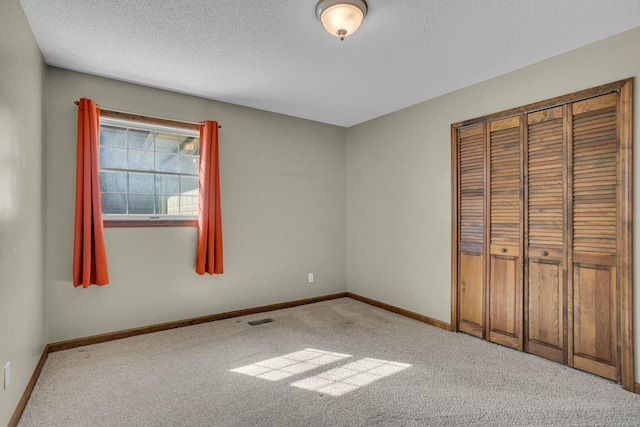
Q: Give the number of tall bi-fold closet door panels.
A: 4